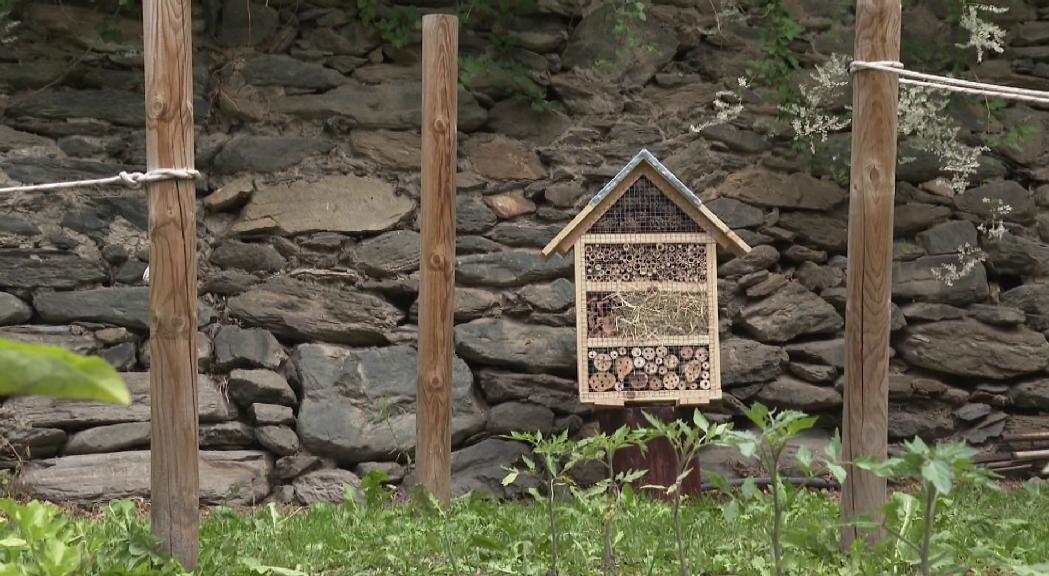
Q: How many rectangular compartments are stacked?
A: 3